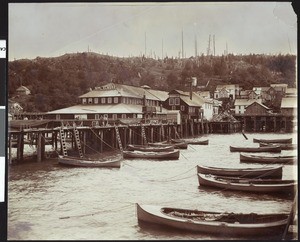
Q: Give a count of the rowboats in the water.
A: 12